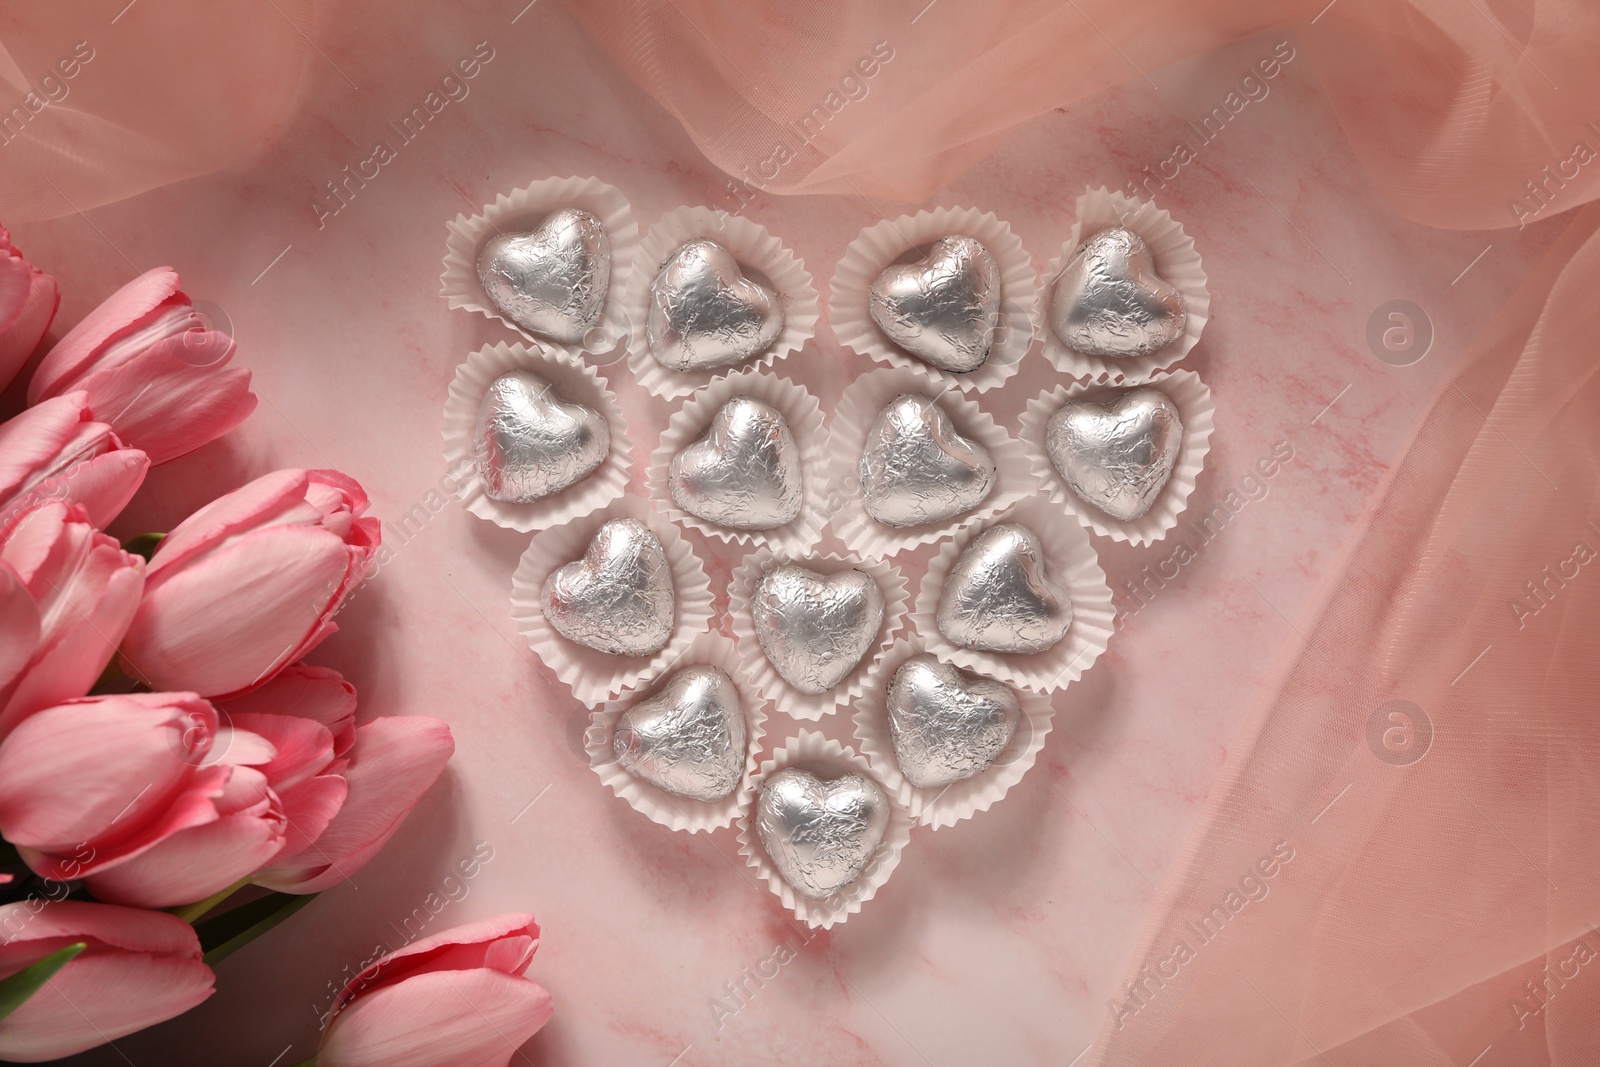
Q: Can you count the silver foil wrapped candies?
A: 14